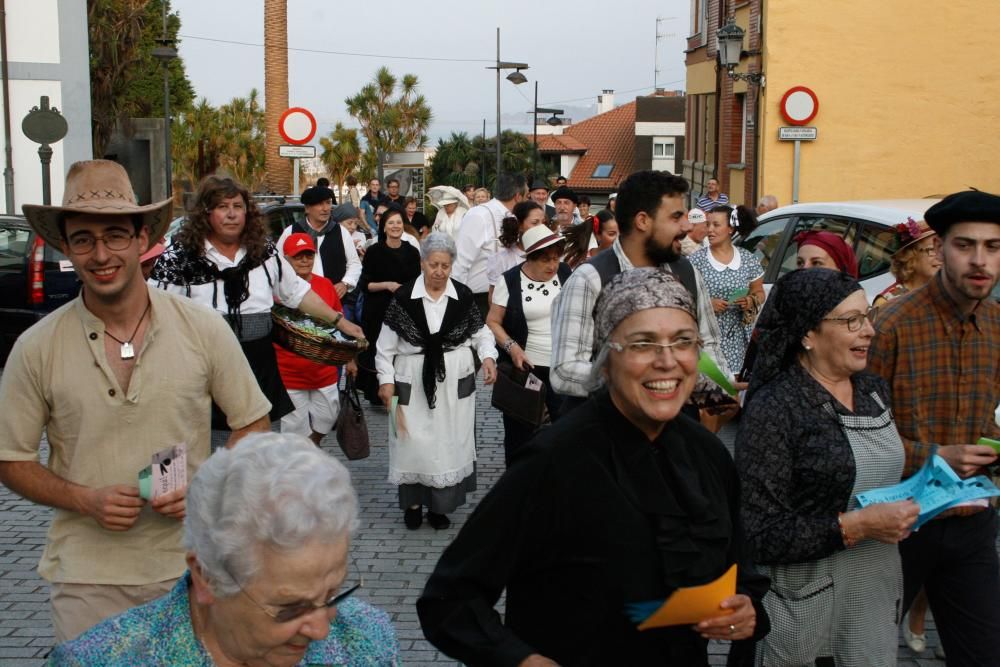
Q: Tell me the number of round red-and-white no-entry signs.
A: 2